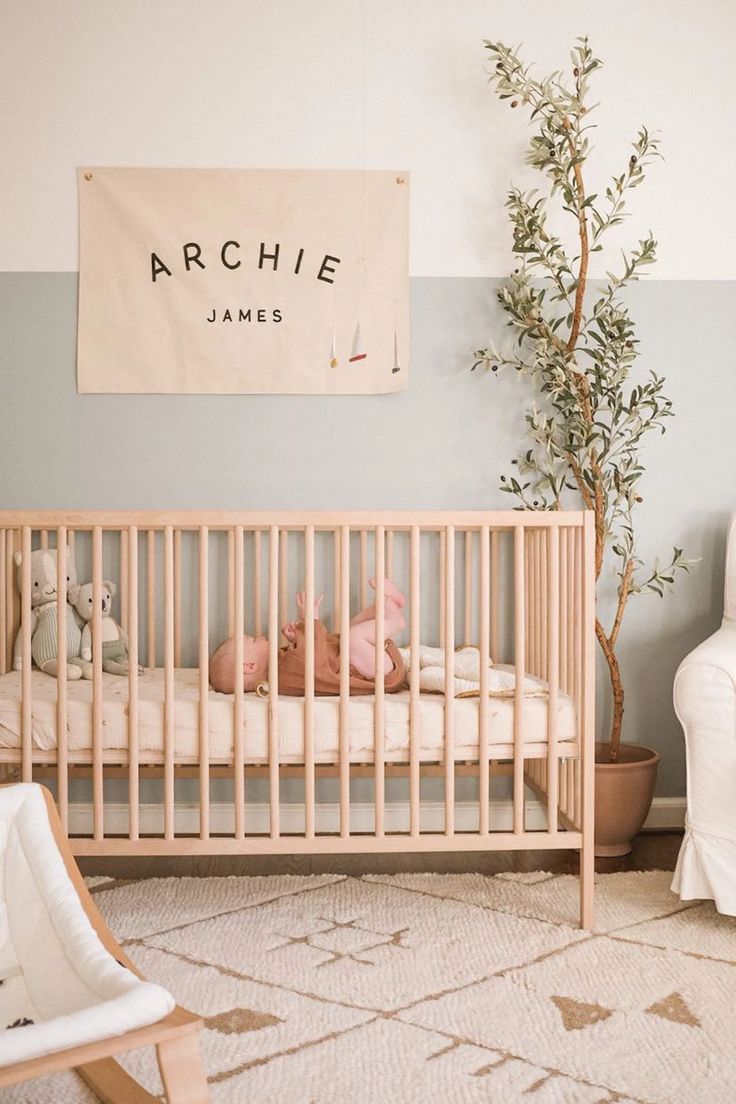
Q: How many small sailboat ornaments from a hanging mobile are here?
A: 3